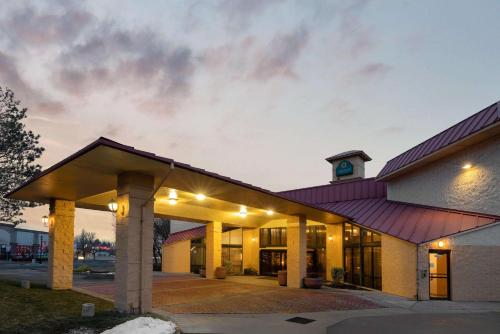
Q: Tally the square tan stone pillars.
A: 4